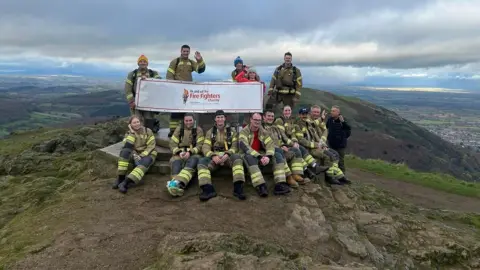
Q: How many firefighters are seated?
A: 8